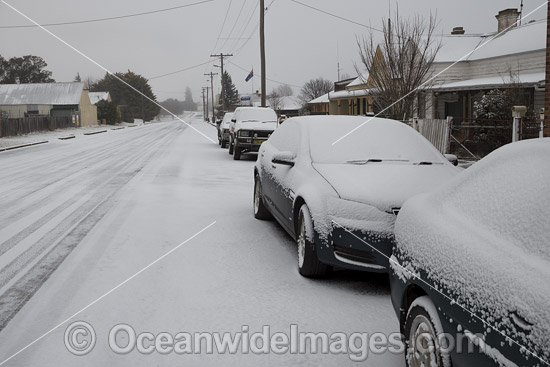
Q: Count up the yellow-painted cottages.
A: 1